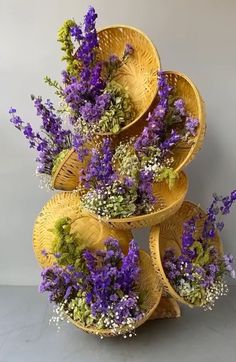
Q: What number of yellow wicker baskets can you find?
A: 7